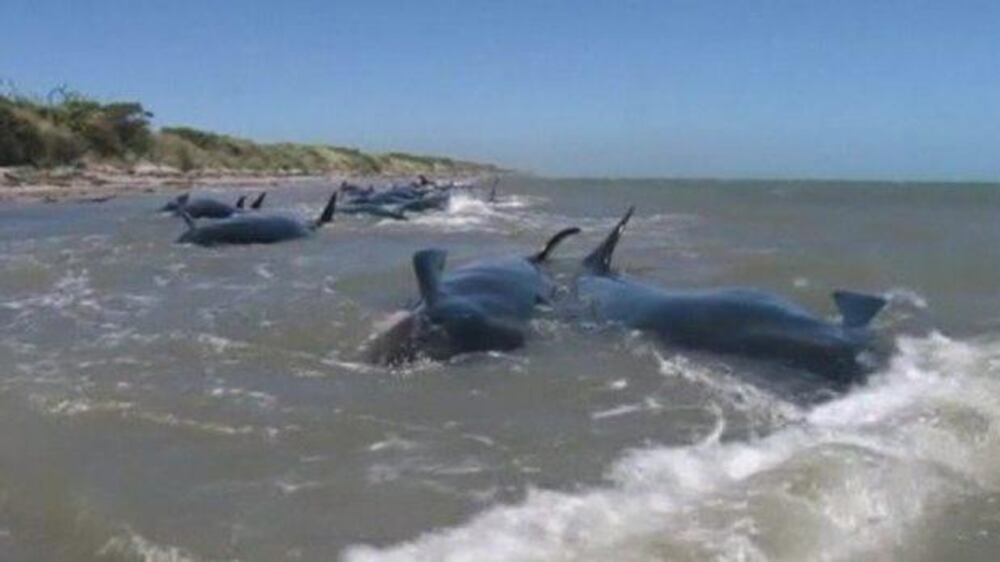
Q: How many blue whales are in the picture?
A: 0